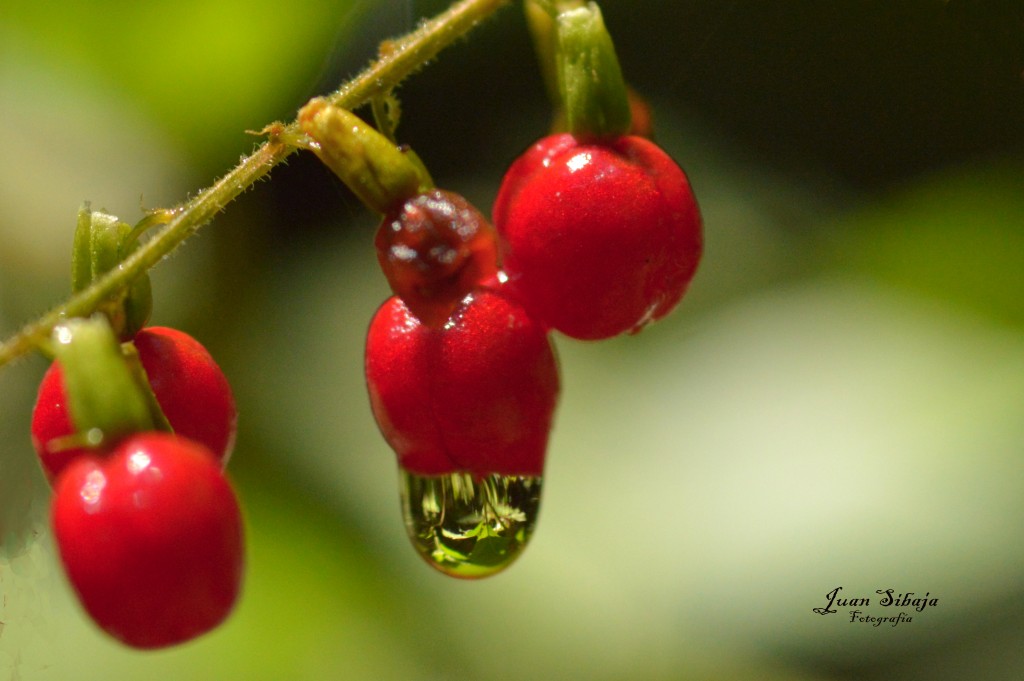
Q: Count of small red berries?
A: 4